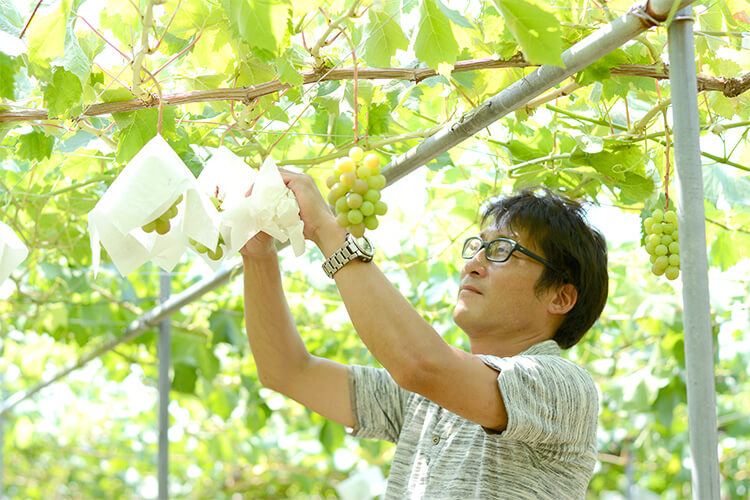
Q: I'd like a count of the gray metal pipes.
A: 3